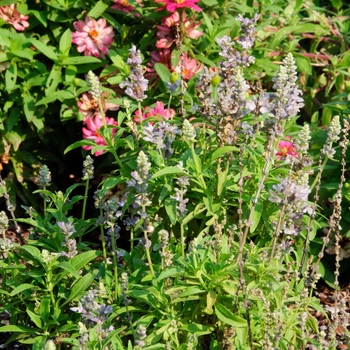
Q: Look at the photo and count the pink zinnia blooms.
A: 11